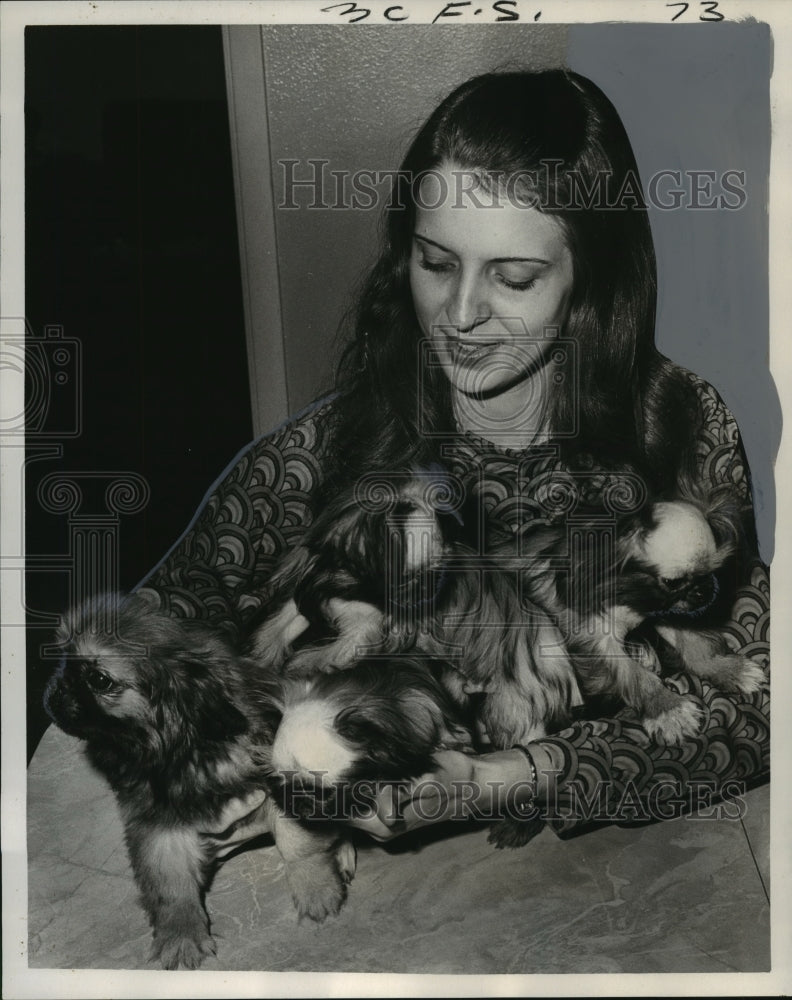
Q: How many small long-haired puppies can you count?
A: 4